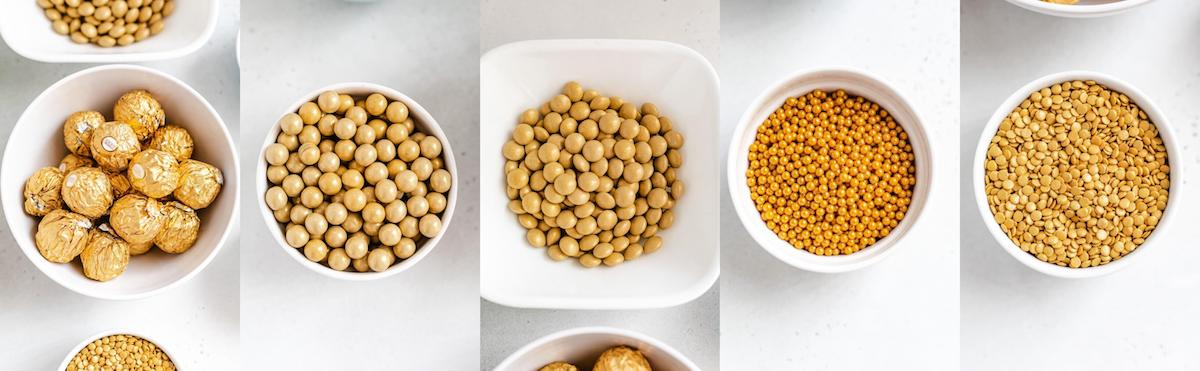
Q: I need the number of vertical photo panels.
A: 5